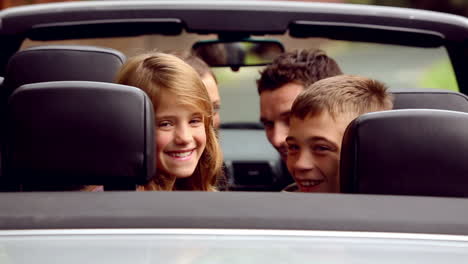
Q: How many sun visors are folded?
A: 2